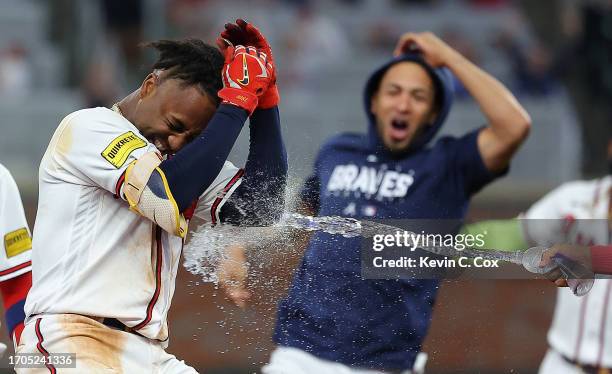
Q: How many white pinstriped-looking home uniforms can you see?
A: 3